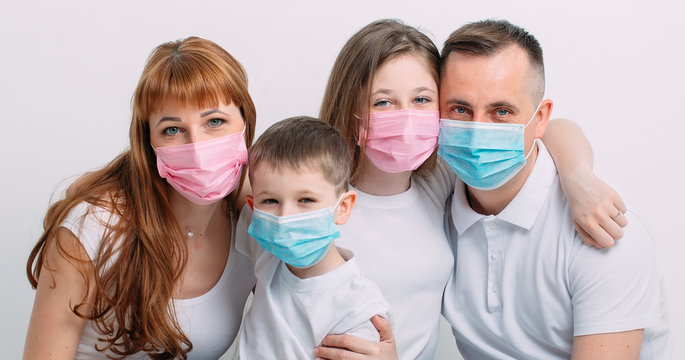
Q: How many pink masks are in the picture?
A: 2